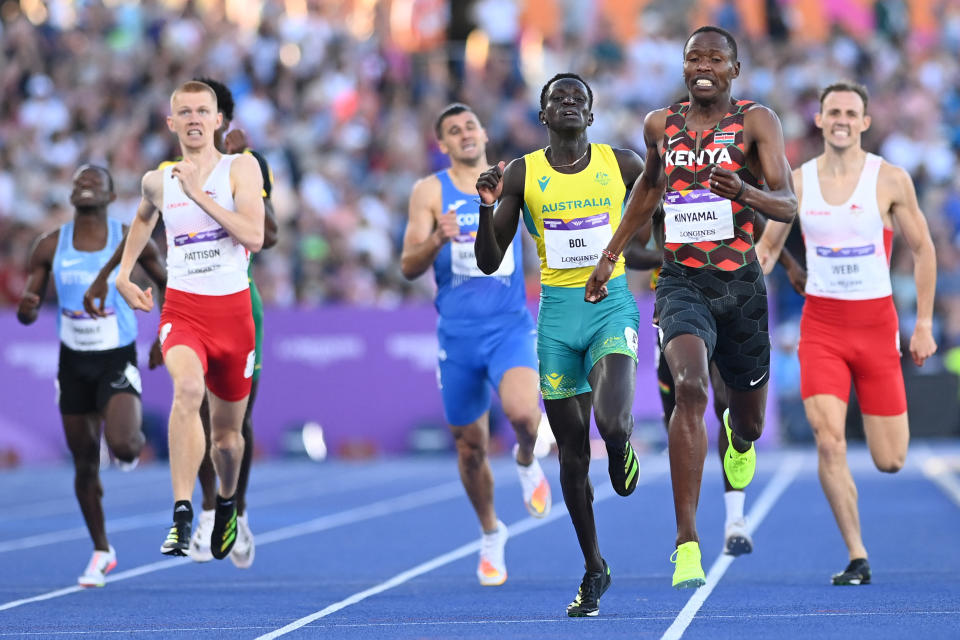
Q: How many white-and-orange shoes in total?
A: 2